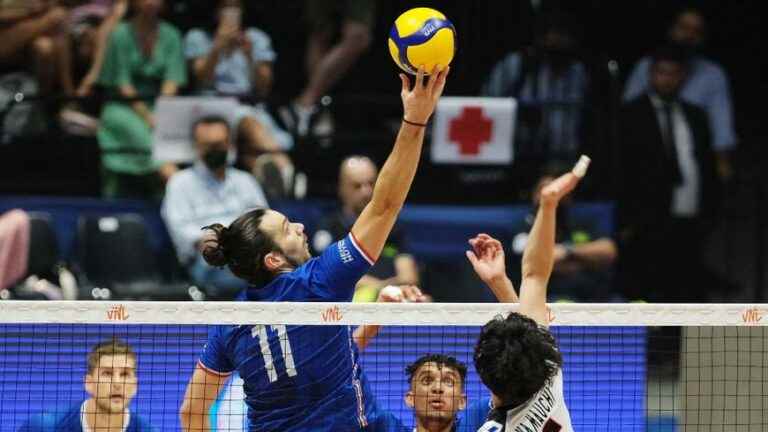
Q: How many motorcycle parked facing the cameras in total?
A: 0